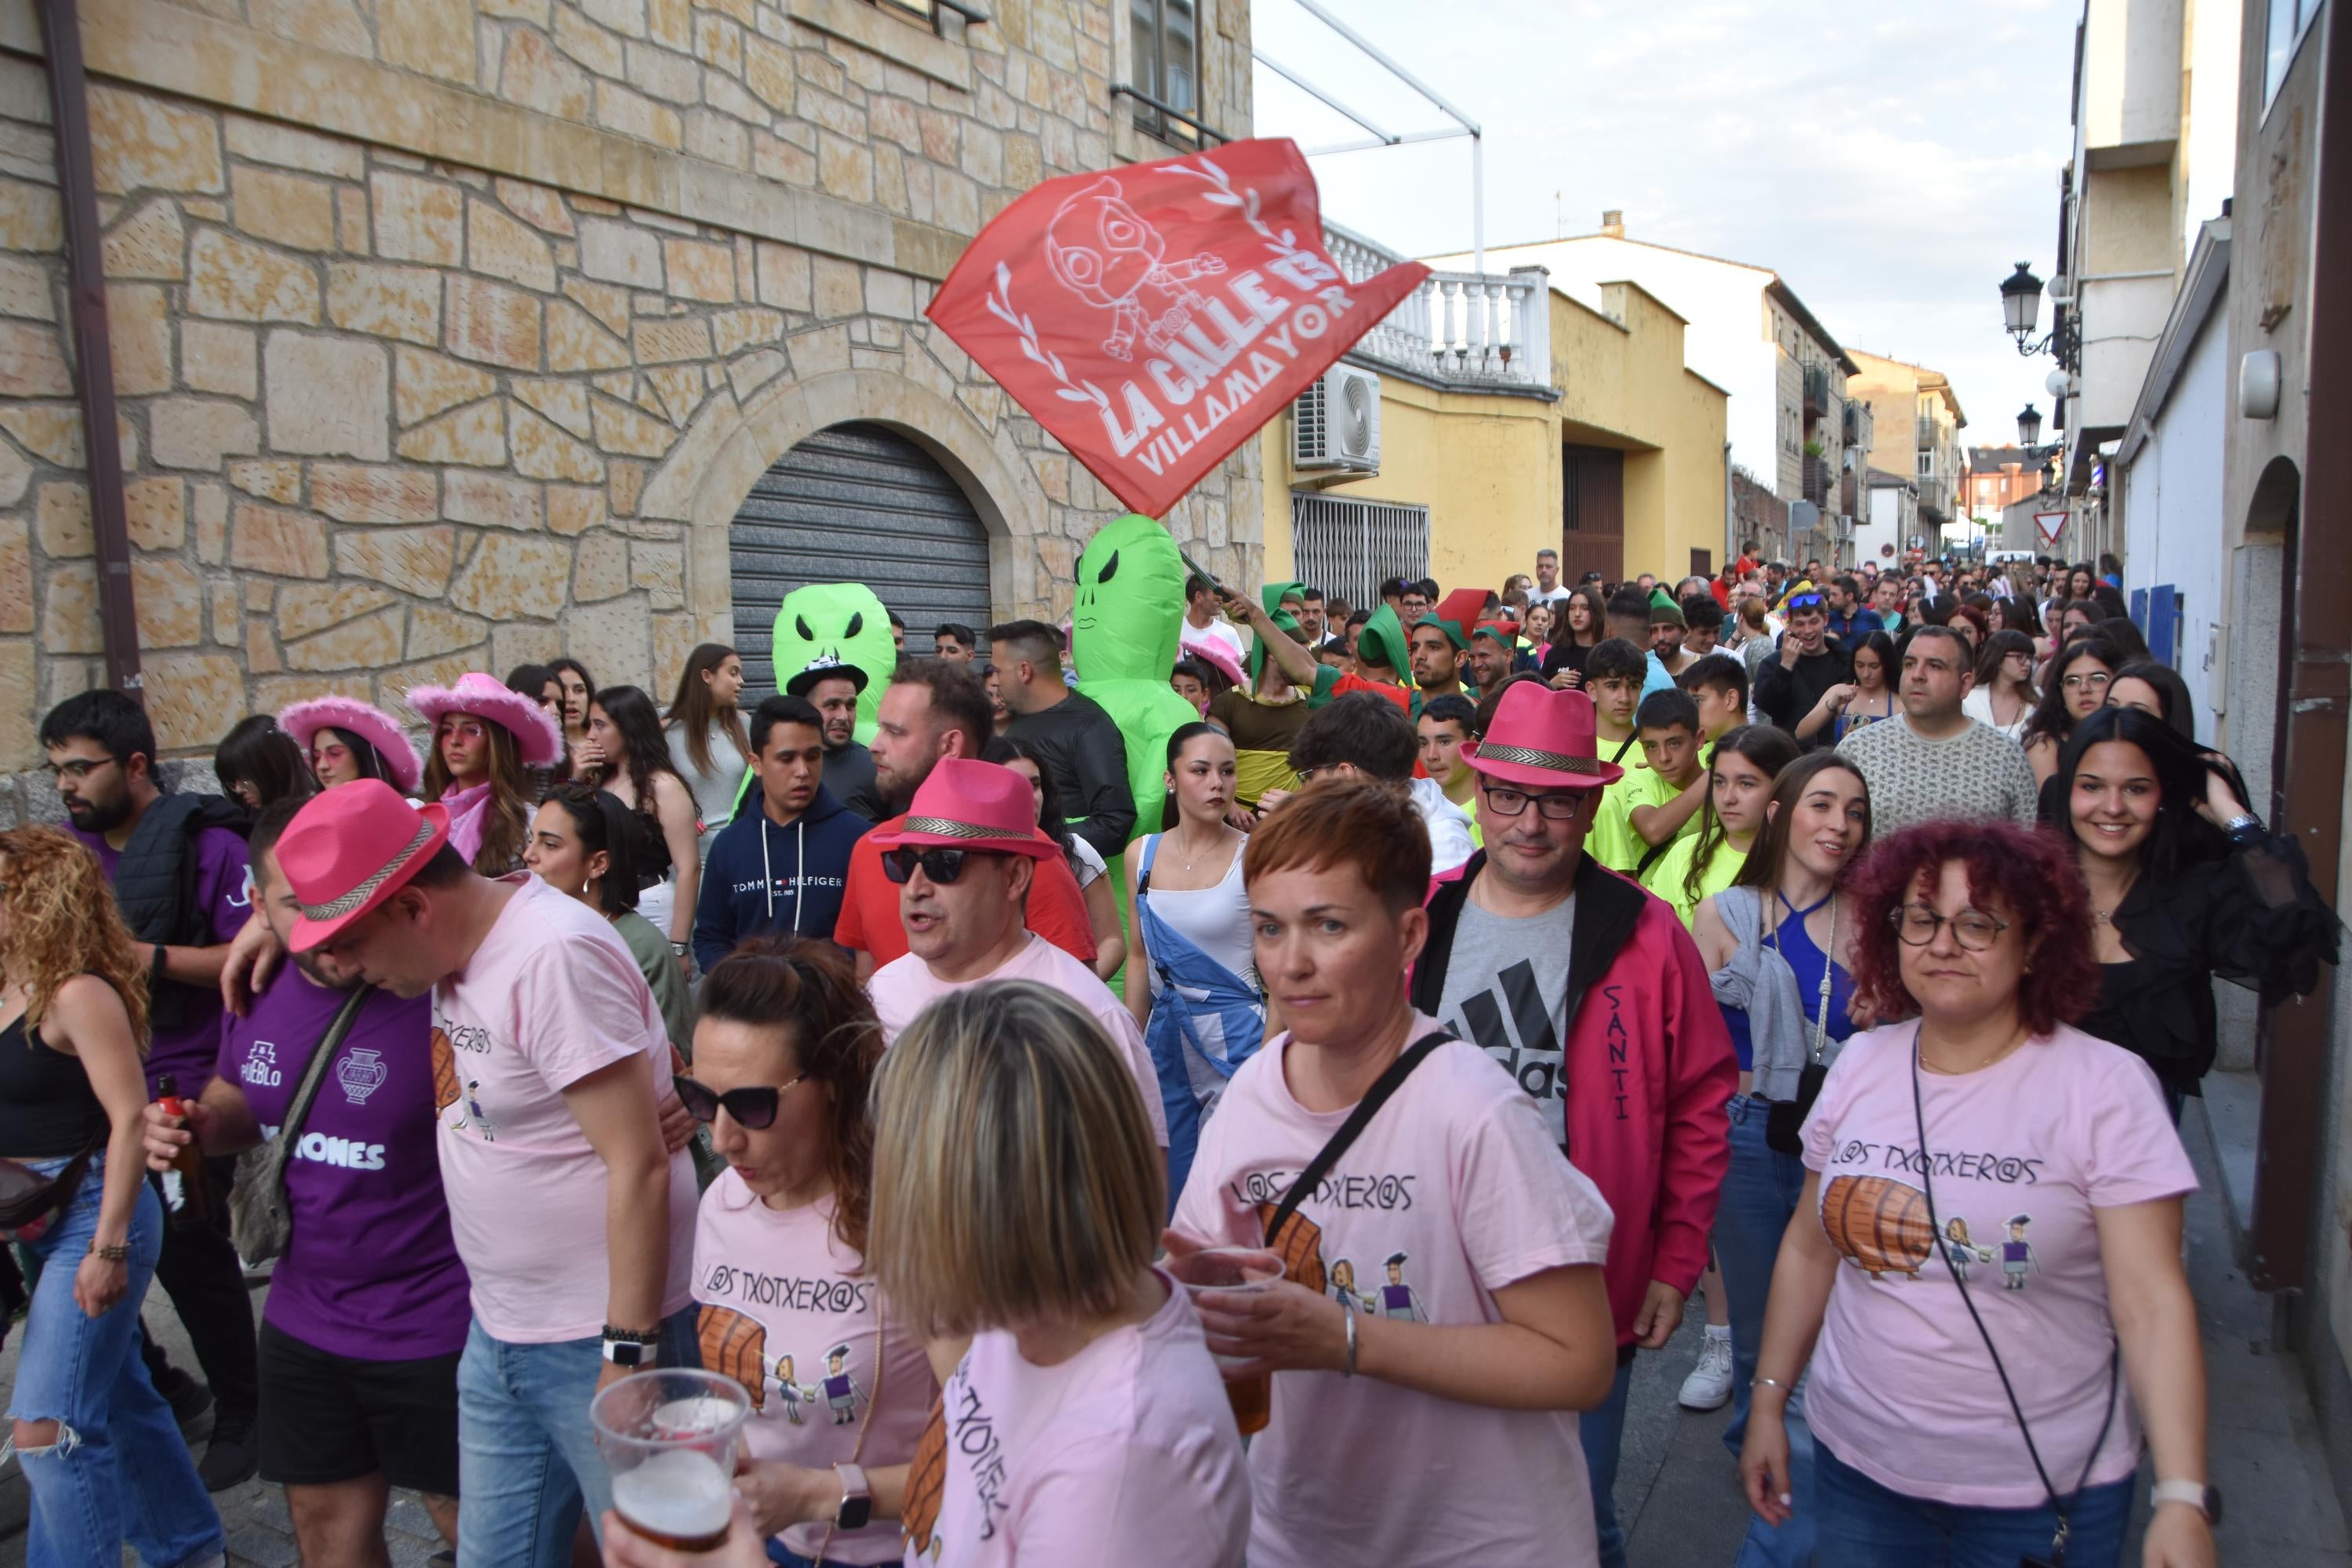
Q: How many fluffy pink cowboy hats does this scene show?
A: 3